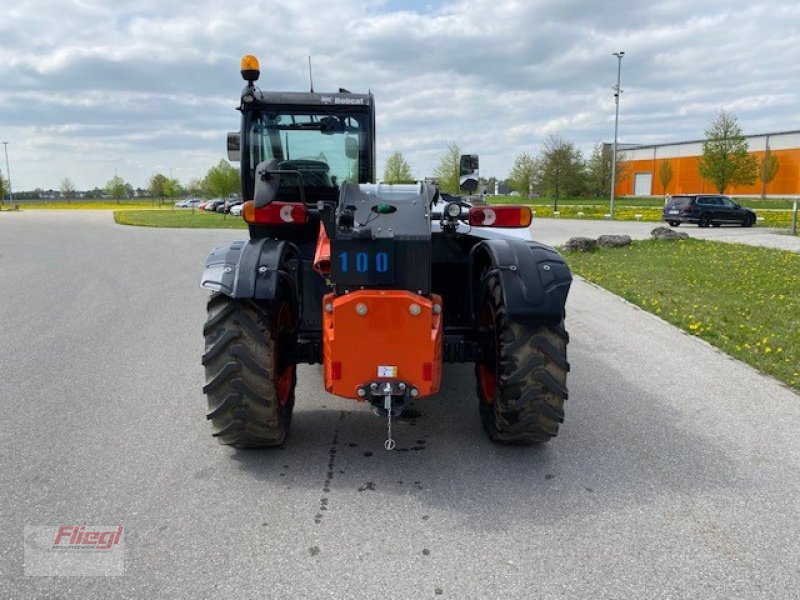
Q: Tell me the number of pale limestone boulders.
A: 3